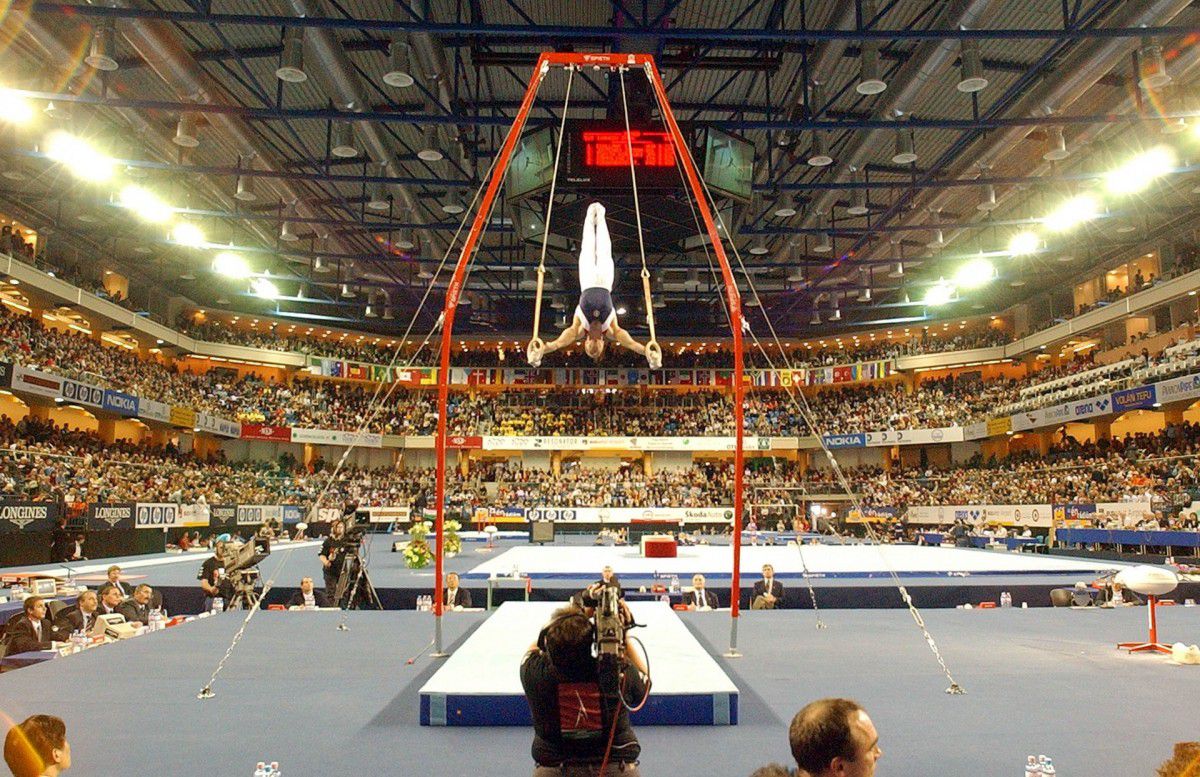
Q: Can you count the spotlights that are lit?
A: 11